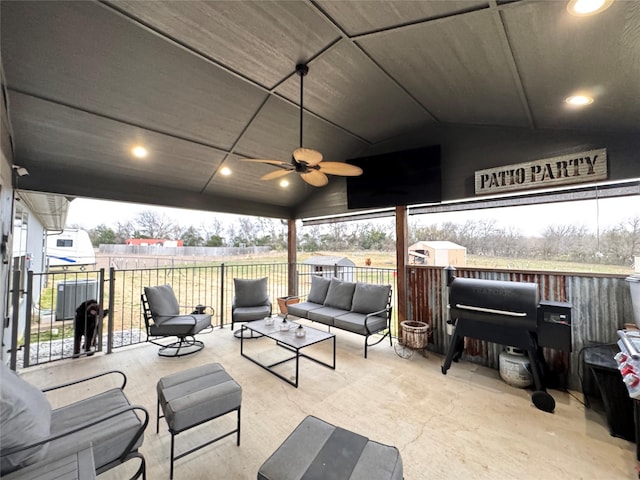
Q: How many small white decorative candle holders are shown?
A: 3